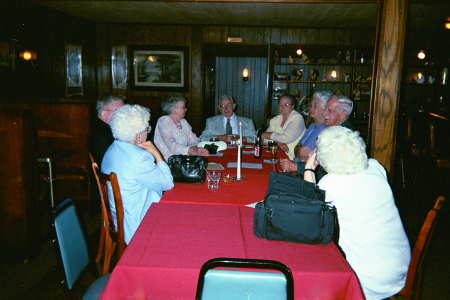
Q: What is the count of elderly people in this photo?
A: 8